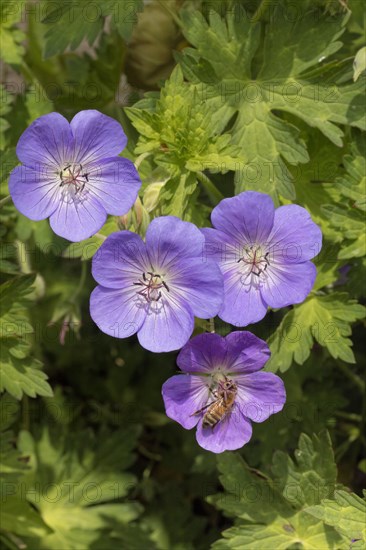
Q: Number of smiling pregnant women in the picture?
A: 0